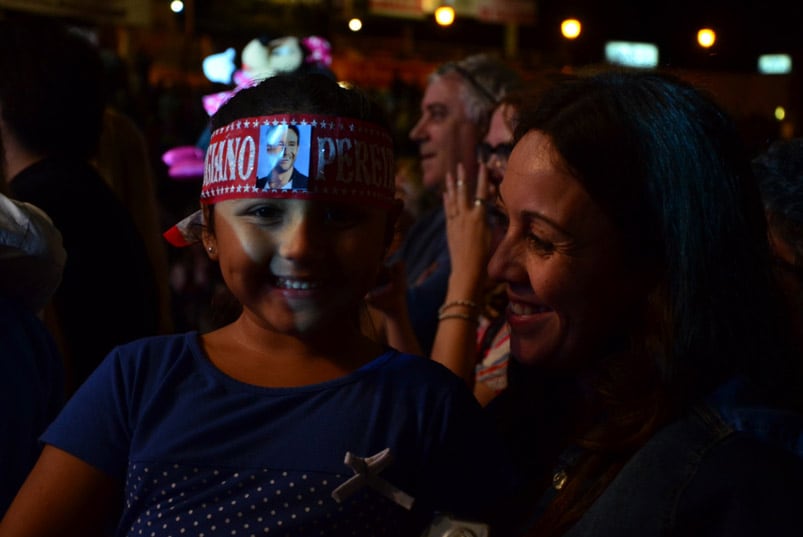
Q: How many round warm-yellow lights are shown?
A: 3